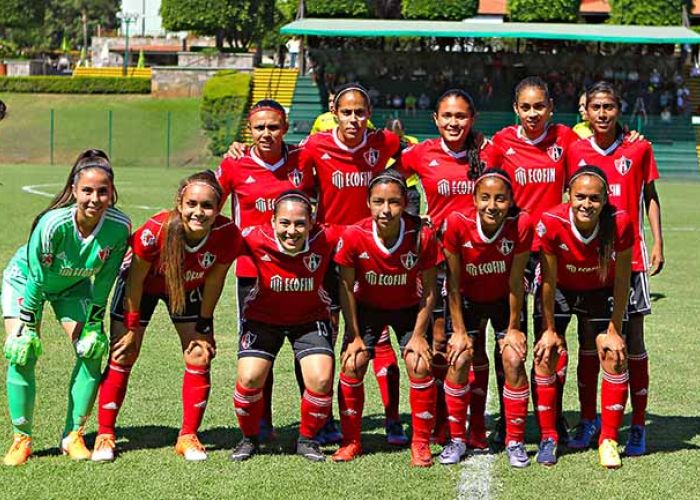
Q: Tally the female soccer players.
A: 11